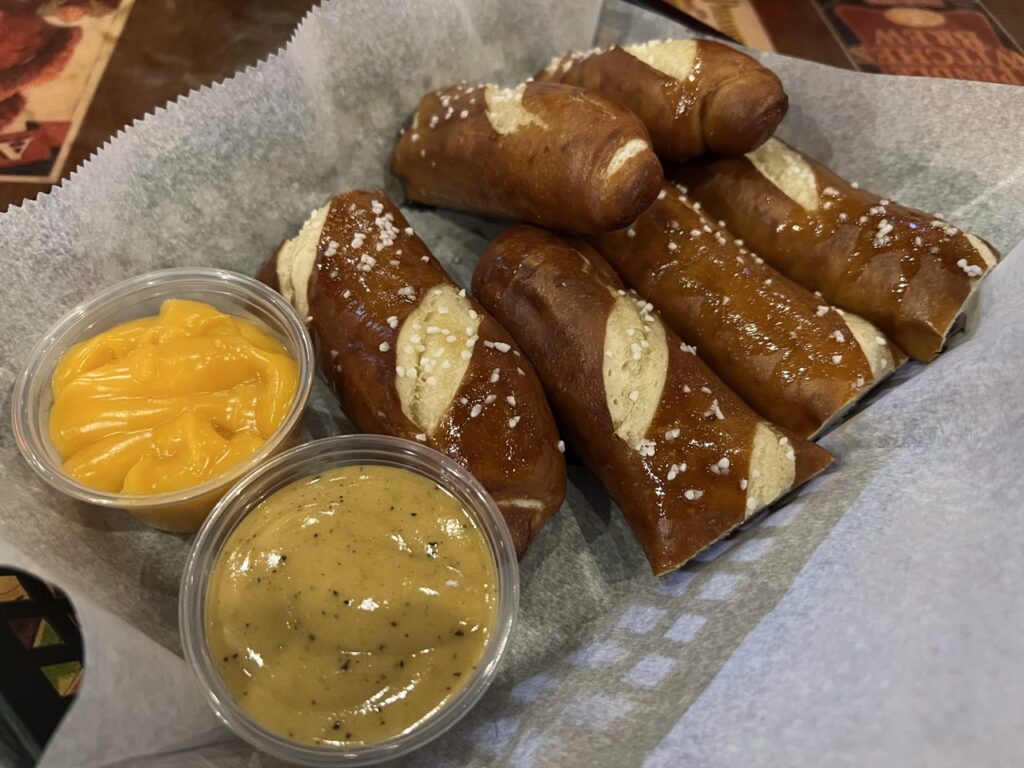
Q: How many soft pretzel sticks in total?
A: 6